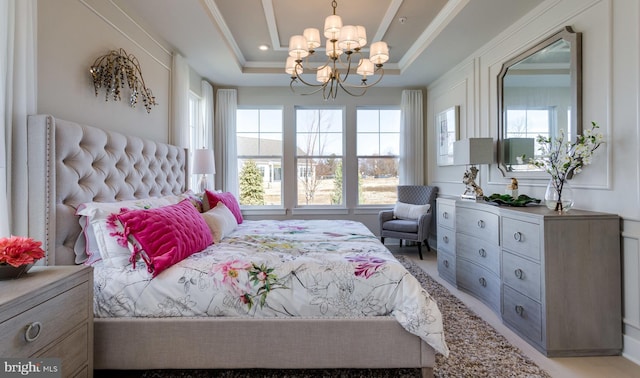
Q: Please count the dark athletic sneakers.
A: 0